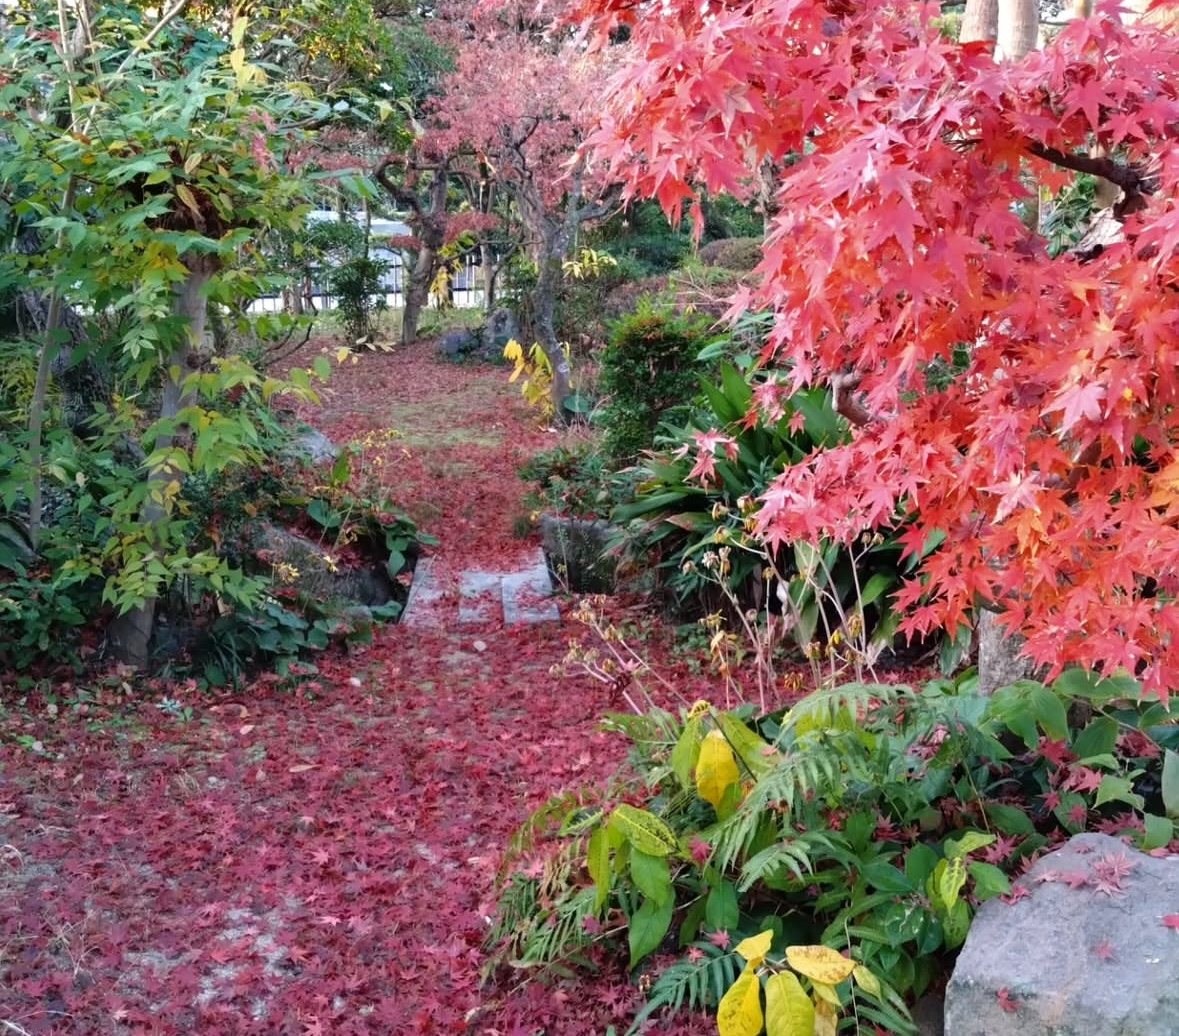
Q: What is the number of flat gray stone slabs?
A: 3